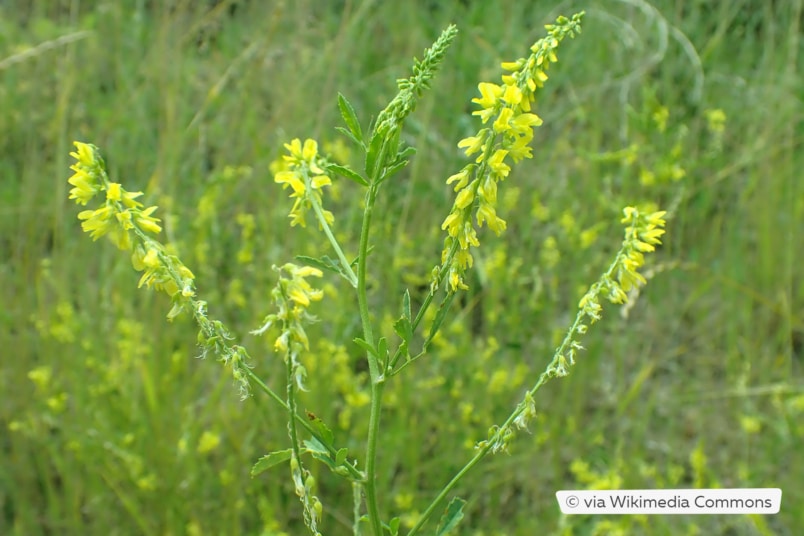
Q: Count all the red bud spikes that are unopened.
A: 0